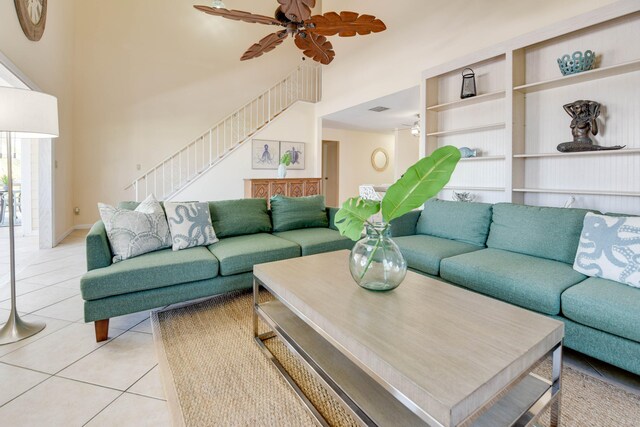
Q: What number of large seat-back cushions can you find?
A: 6